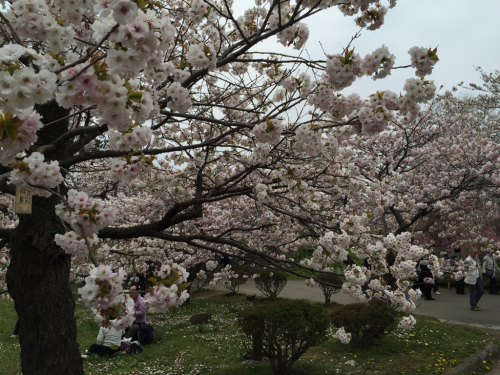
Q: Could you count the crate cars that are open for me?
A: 0